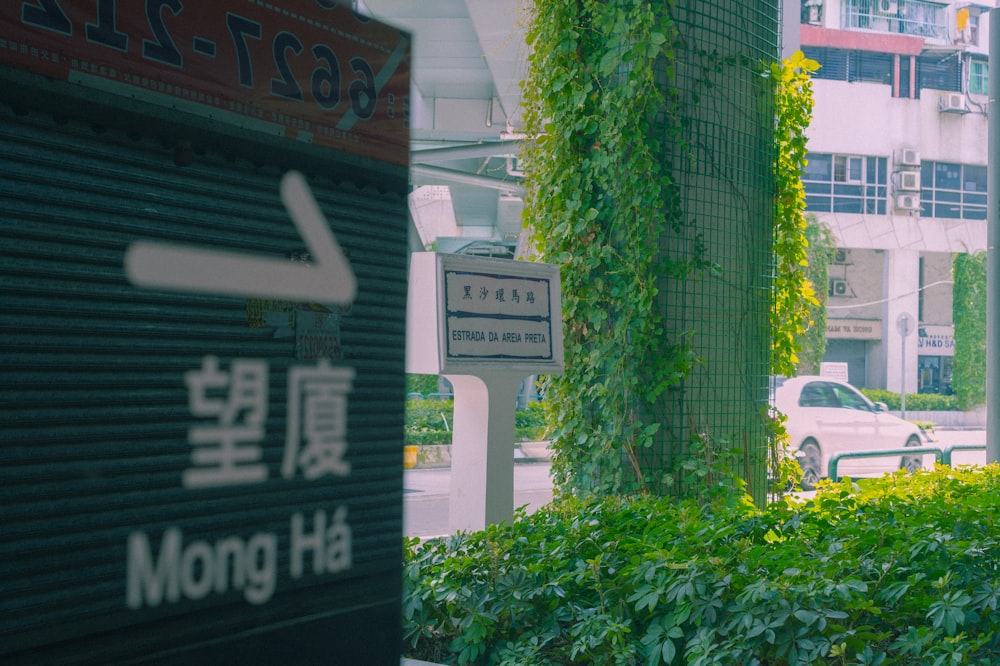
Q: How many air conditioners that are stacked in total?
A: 3